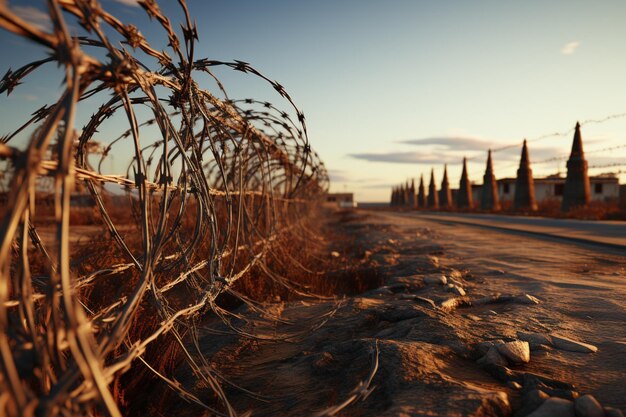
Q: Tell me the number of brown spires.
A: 12